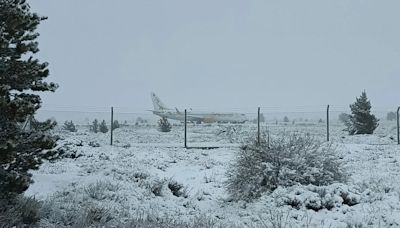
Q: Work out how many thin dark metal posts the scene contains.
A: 5